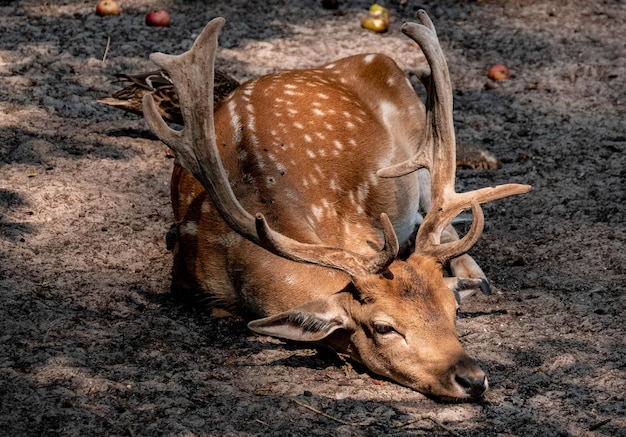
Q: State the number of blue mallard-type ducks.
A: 0